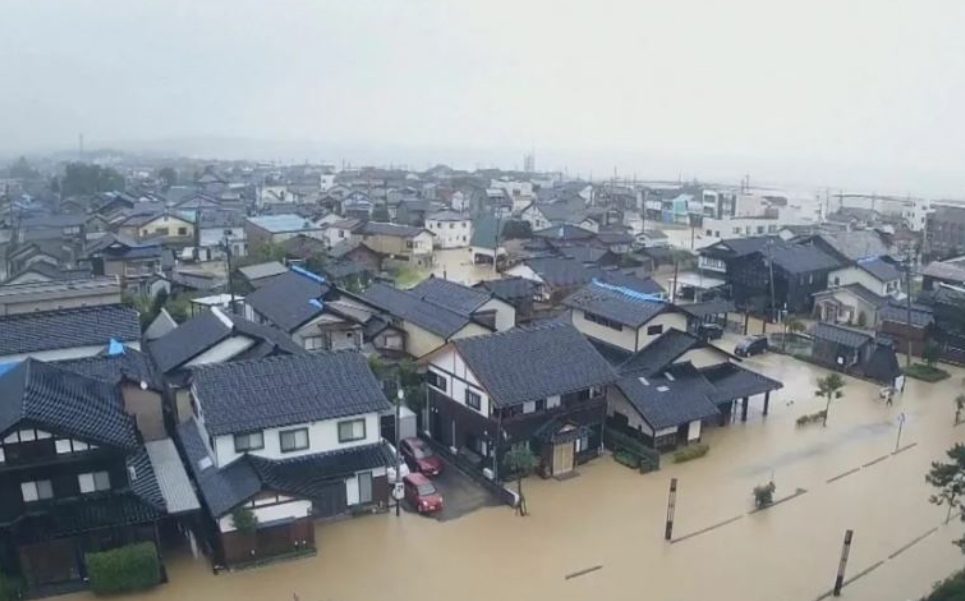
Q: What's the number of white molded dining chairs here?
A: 0